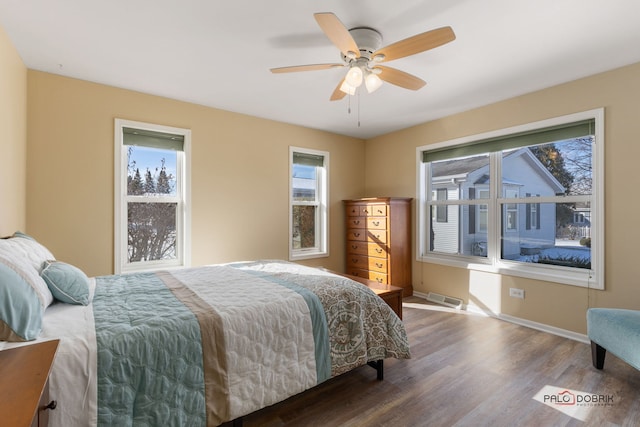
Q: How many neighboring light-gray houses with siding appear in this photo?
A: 1